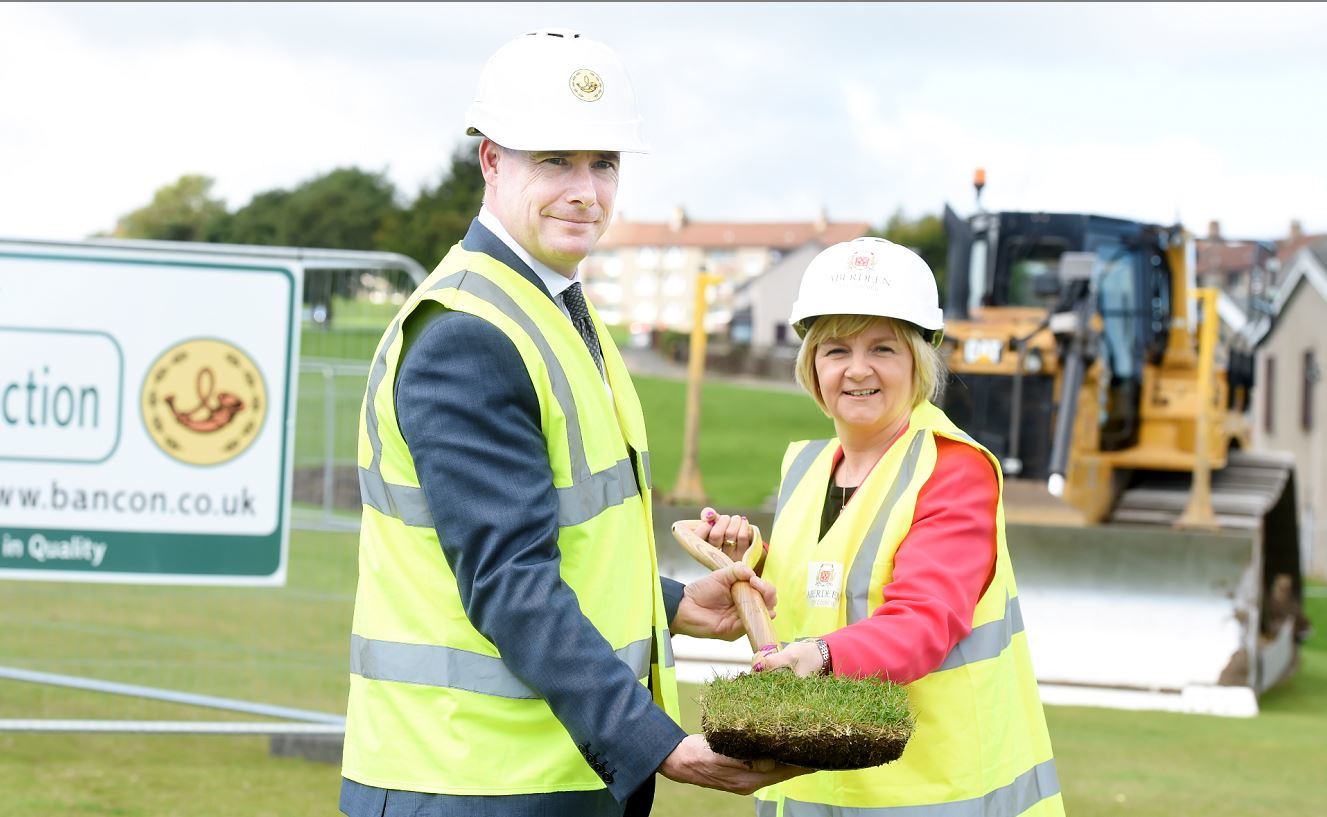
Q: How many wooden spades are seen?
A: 1